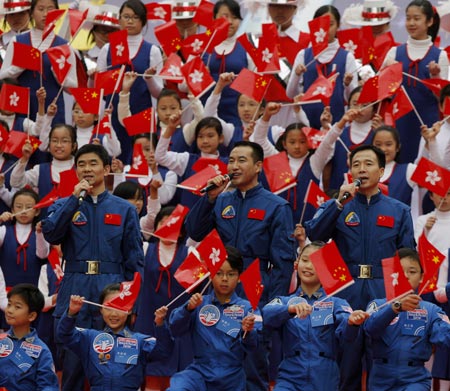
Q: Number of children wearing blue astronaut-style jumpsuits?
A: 5